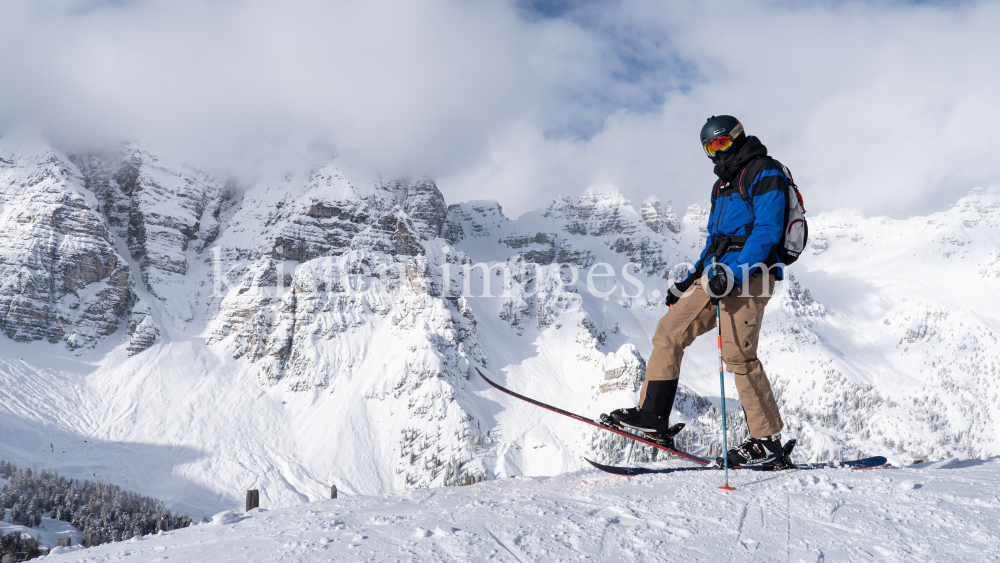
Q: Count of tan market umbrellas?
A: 0